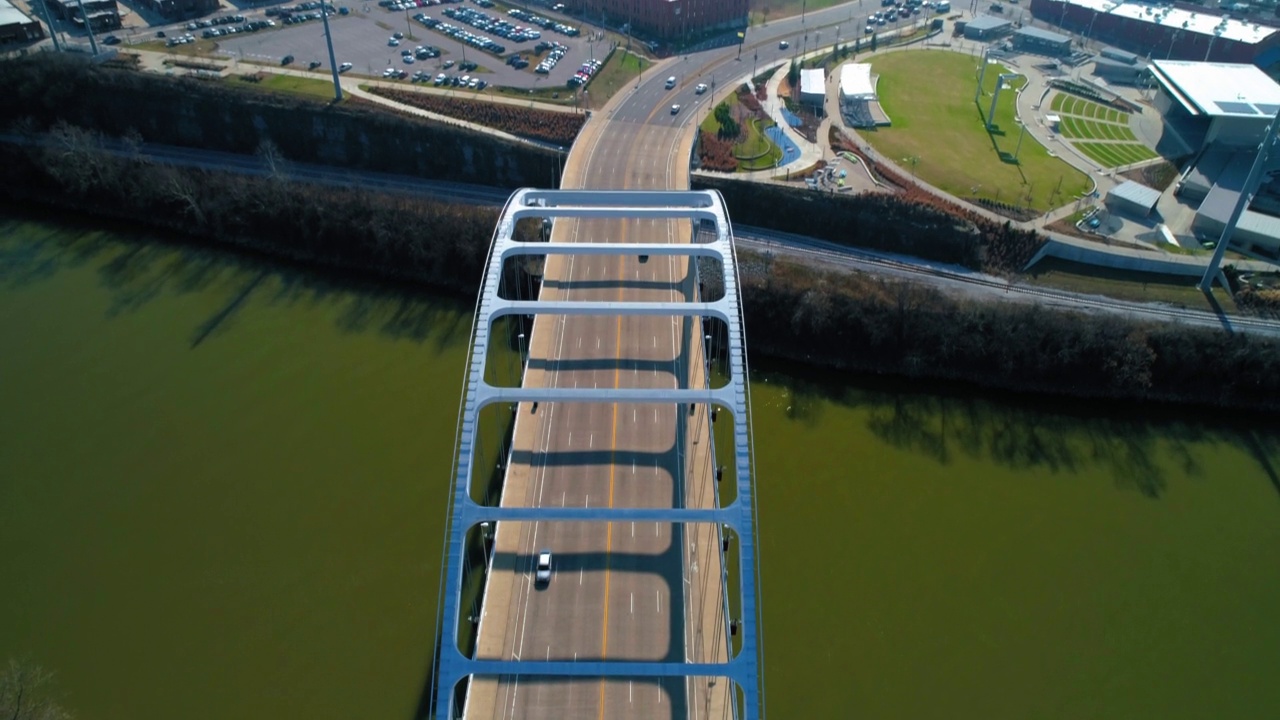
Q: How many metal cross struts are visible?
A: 7